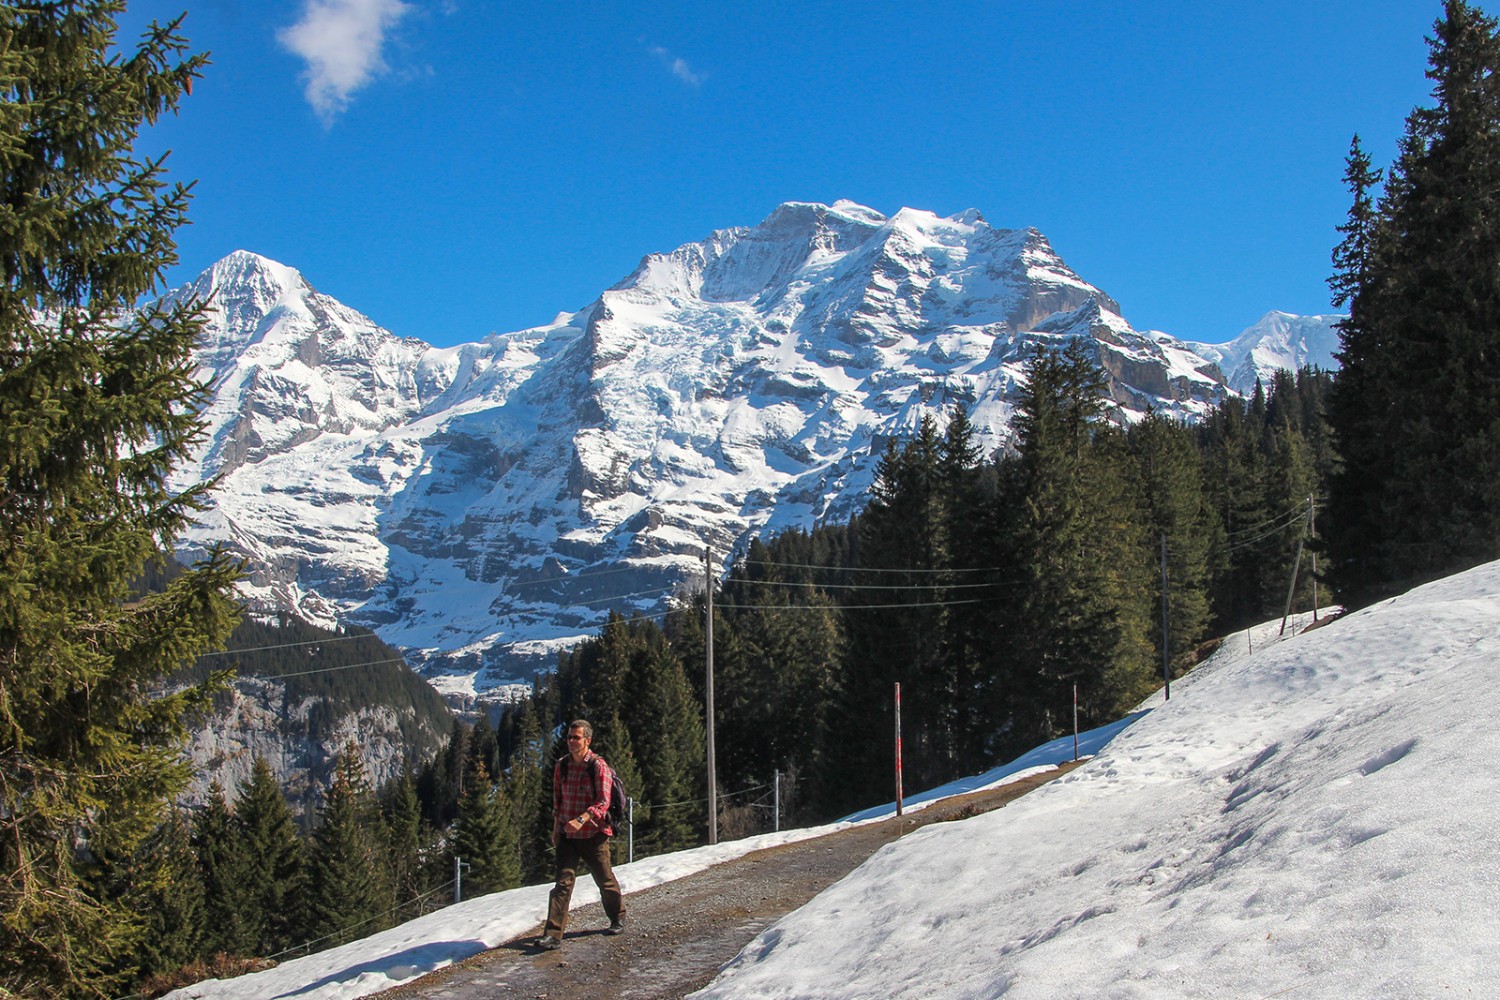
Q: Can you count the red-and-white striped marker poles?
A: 2